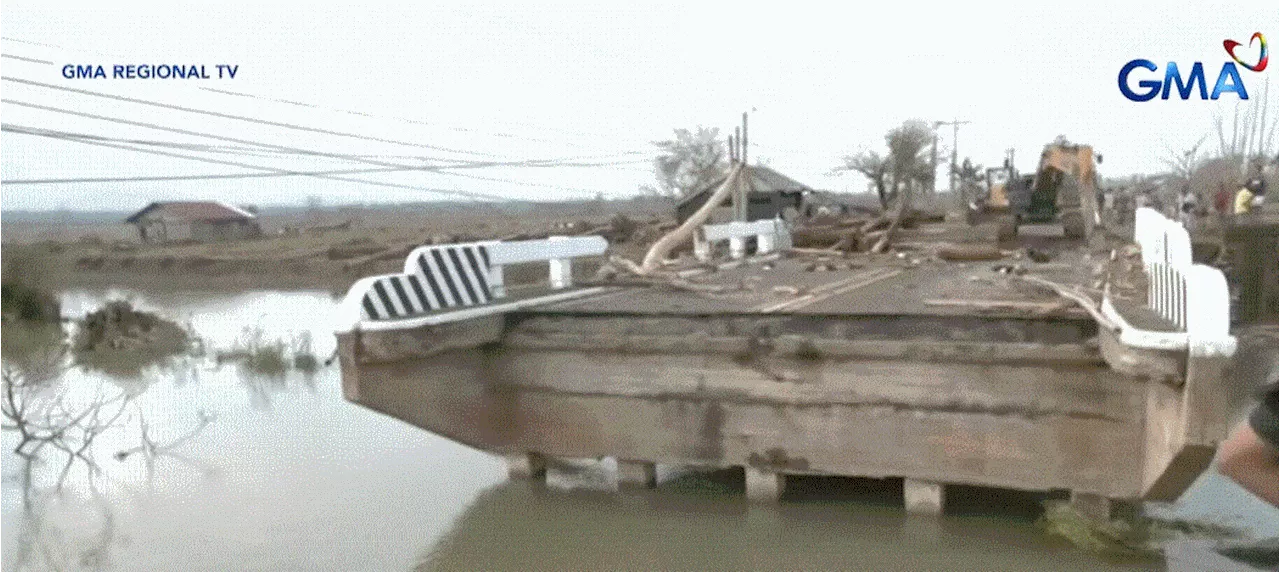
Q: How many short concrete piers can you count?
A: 5